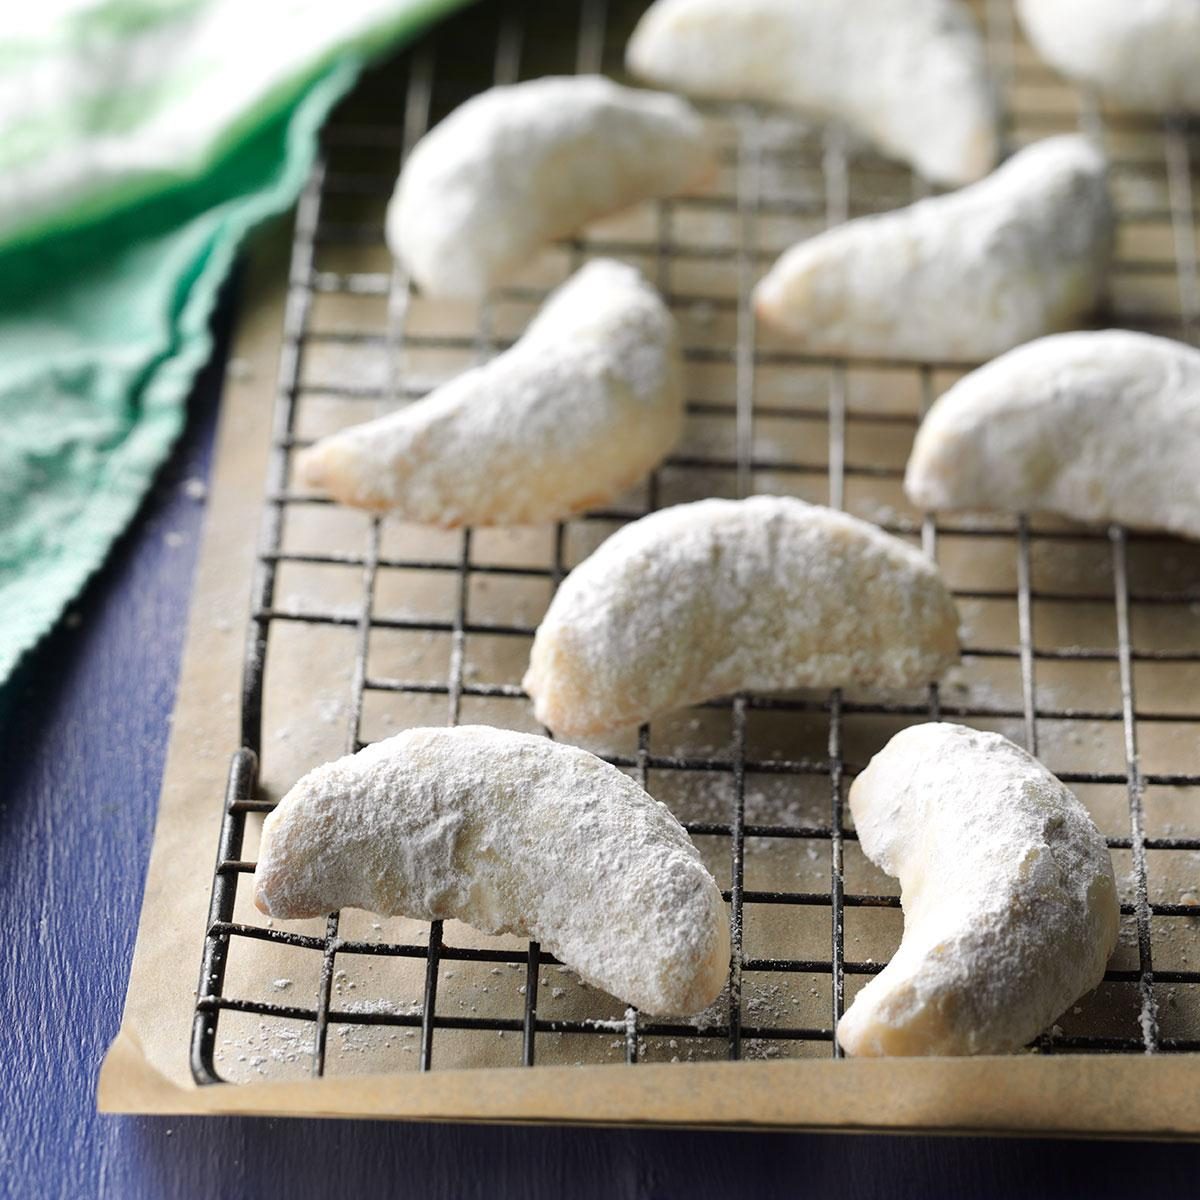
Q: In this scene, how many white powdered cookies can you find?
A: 9